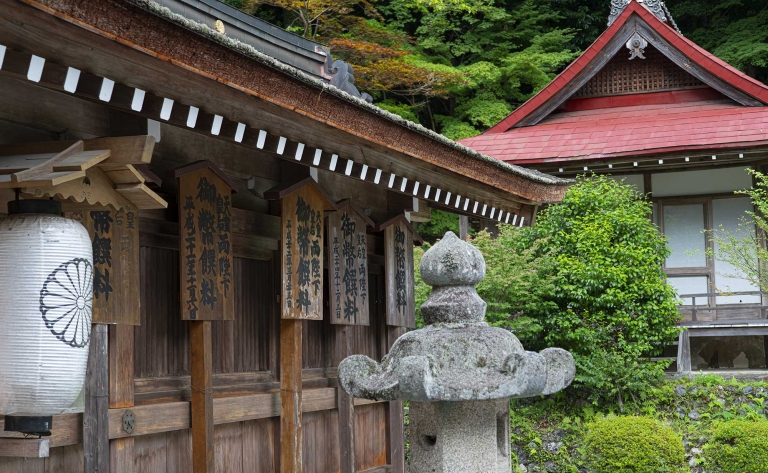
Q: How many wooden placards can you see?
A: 5